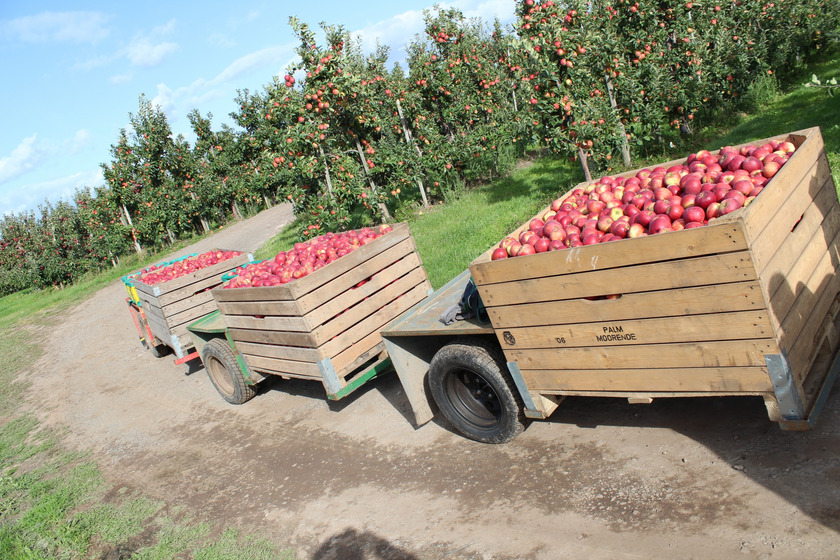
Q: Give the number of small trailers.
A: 3